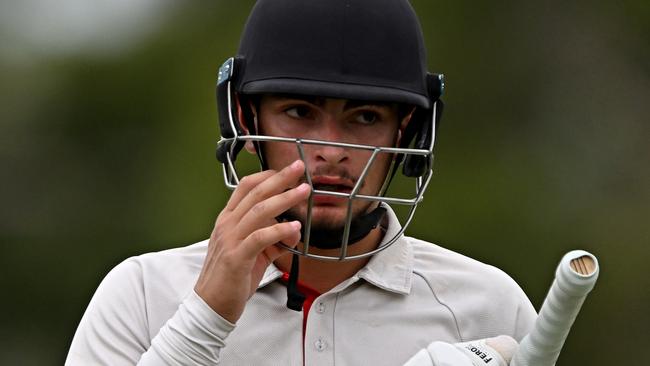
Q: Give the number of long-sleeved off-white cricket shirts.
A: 1